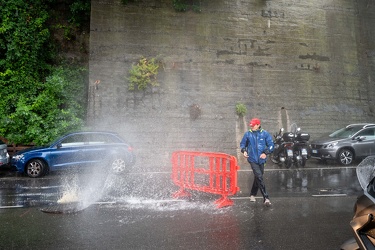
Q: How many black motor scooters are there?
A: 2